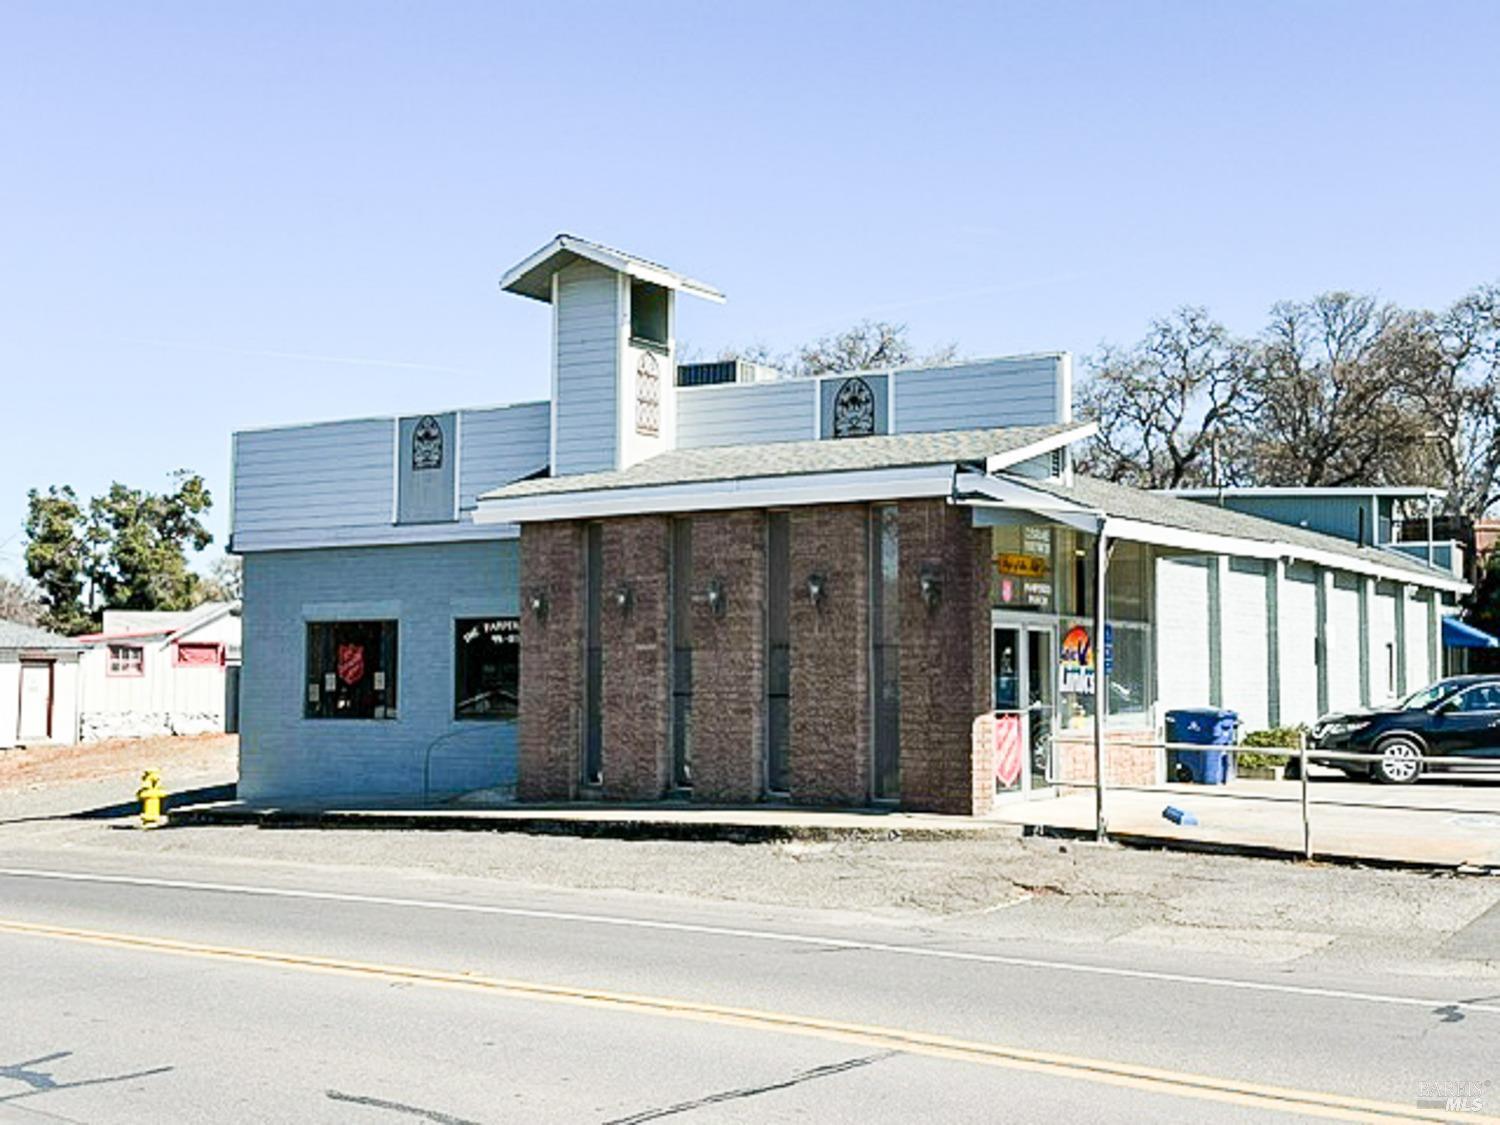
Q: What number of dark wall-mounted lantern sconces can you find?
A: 5